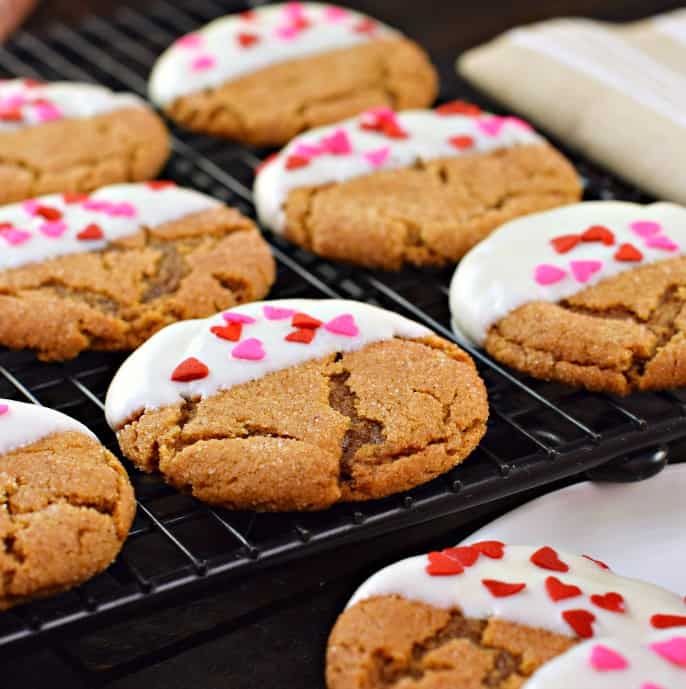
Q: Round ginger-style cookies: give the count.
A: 9